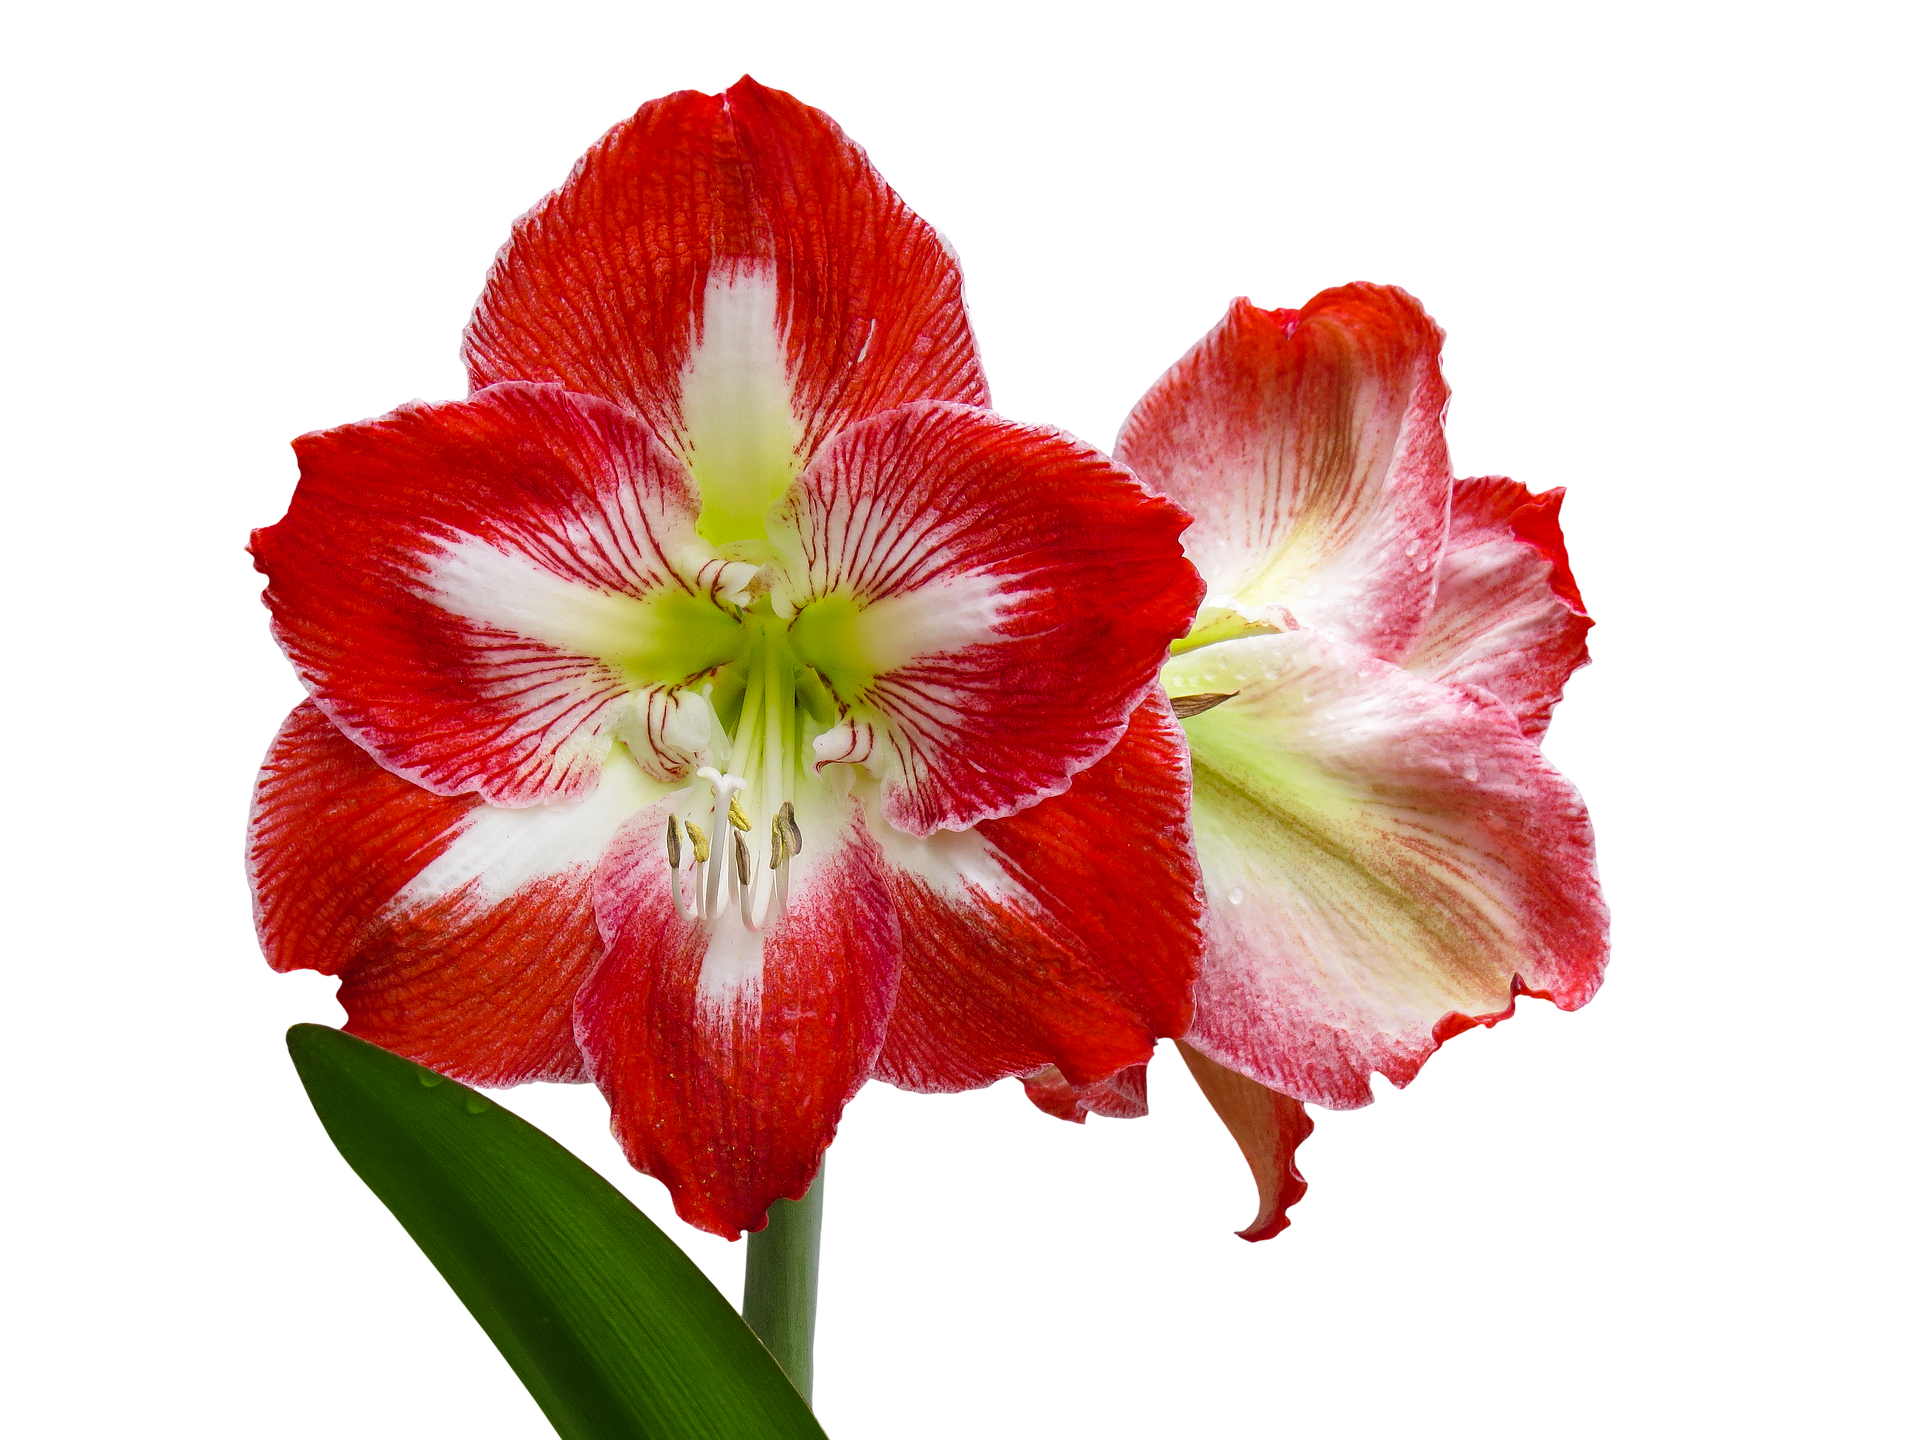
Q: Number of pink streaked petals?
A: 3